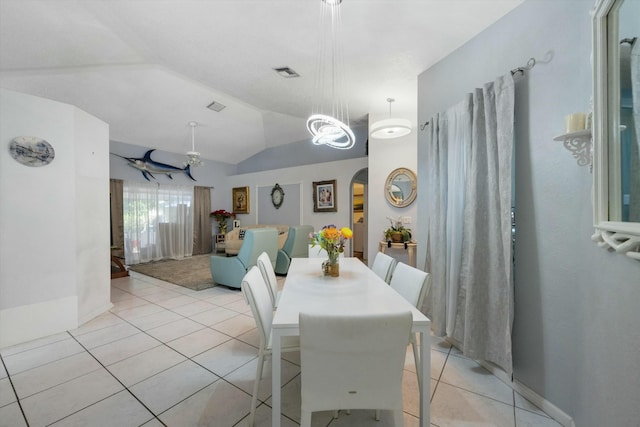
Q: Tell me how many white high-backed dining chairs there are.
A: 6